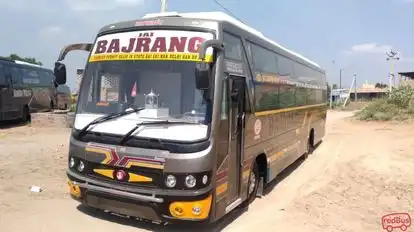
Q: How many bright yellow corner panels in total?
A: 2